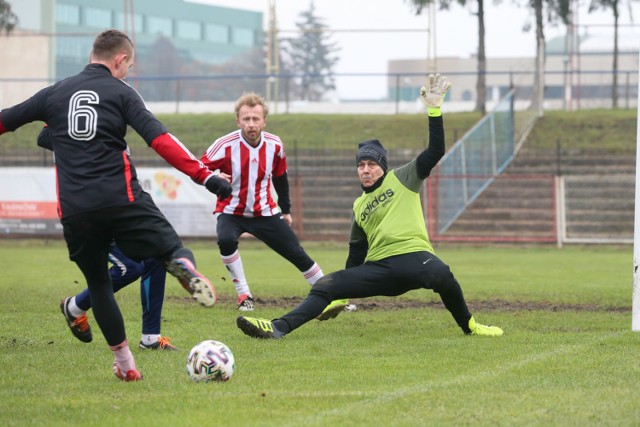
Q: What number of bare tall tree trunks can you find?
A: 3